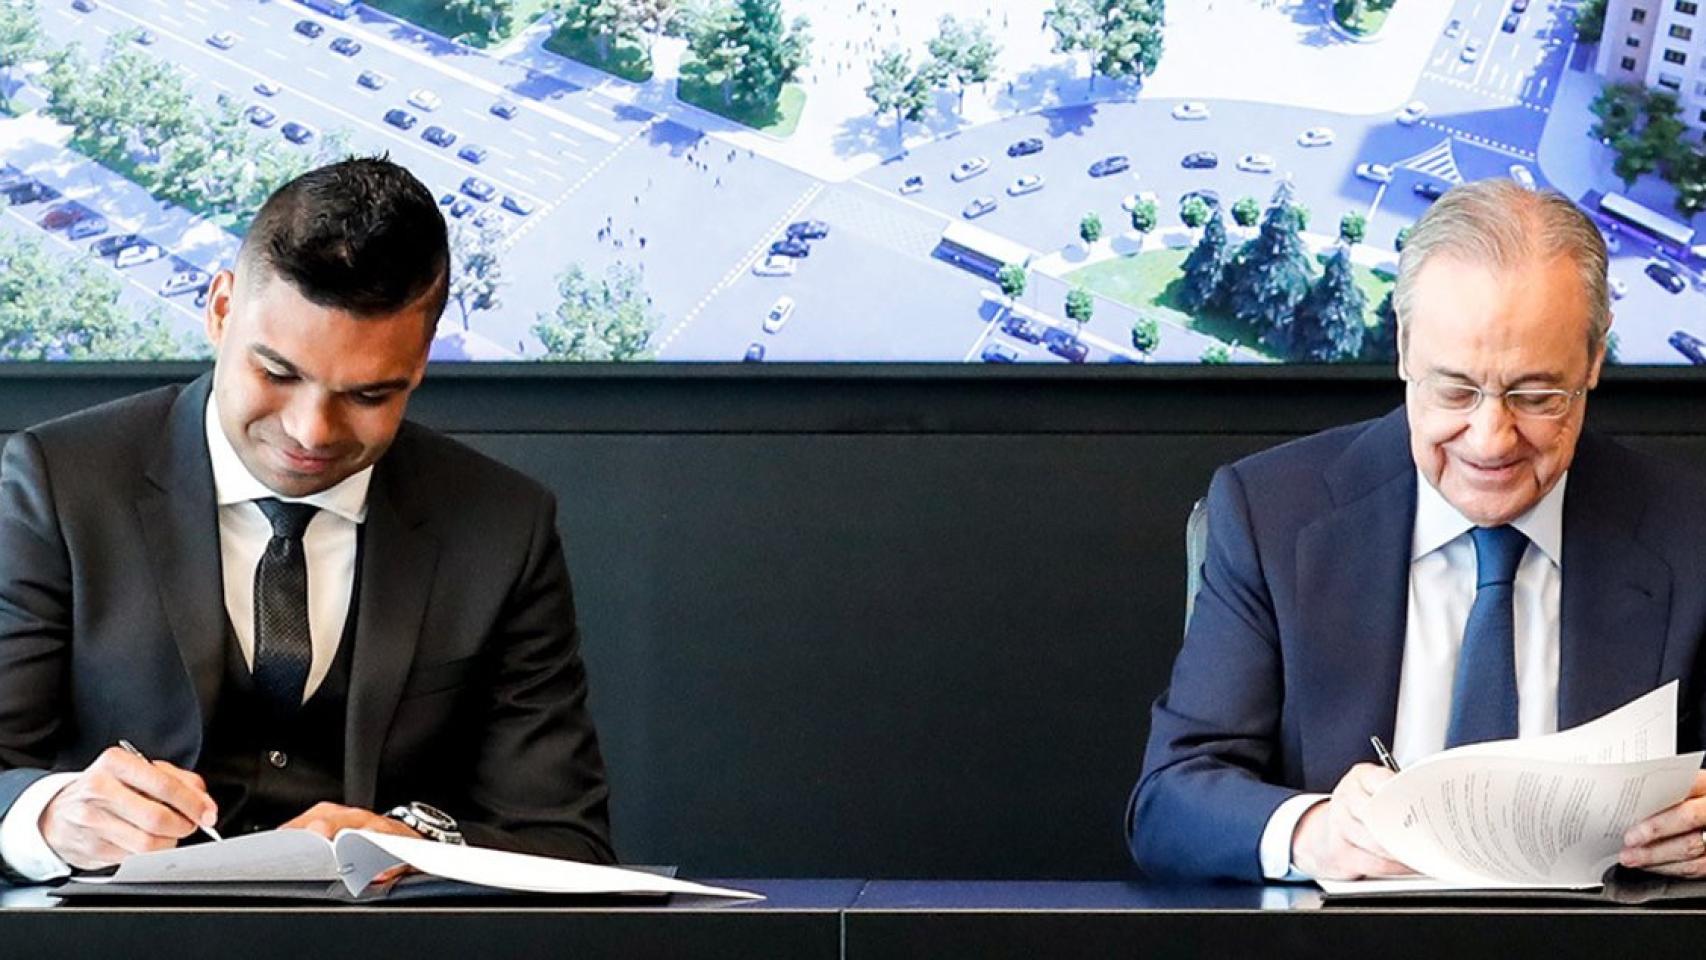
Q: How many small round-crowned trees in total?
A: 11